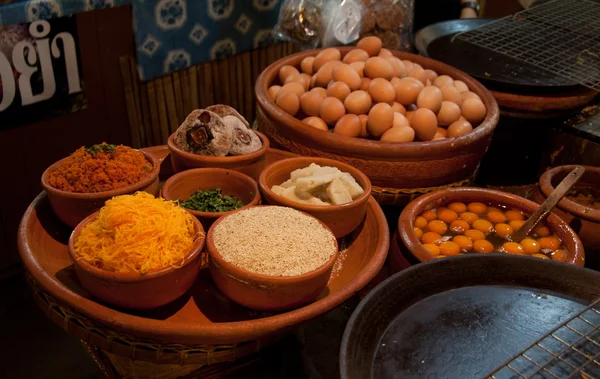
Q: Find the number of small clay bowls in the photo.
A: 6